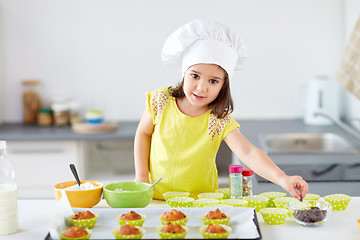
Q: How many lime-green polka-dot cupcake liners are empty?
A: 14